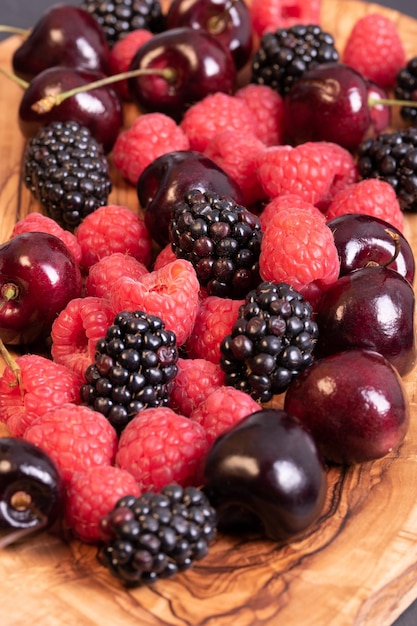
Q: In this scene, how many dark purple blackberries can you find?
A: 9